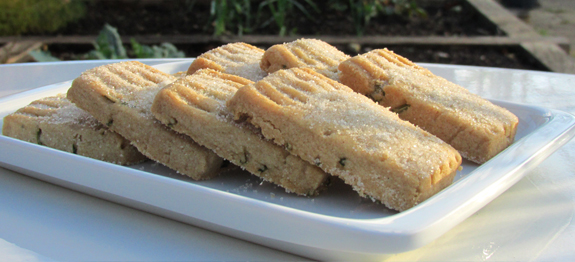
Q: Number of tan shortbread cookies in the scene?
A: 7